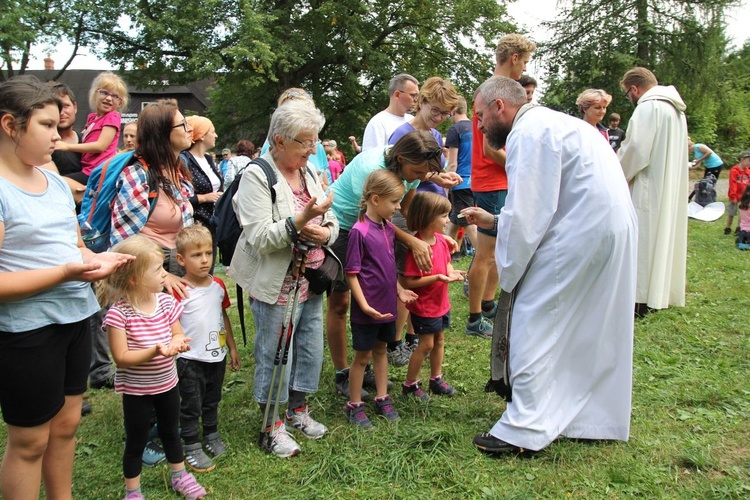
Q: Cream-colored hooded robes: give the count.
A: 1